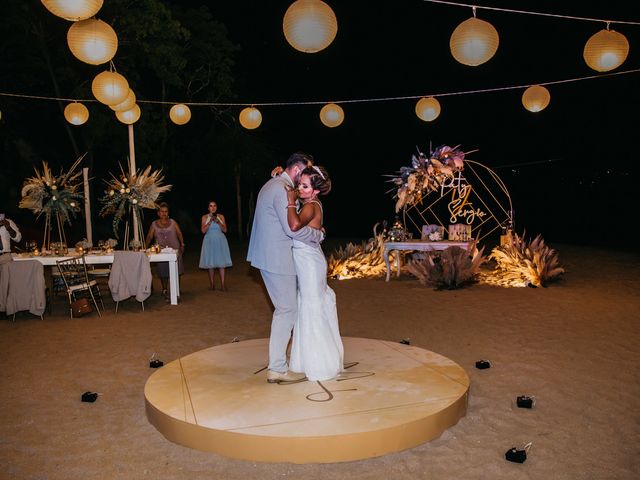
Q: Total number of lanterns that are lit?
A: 14